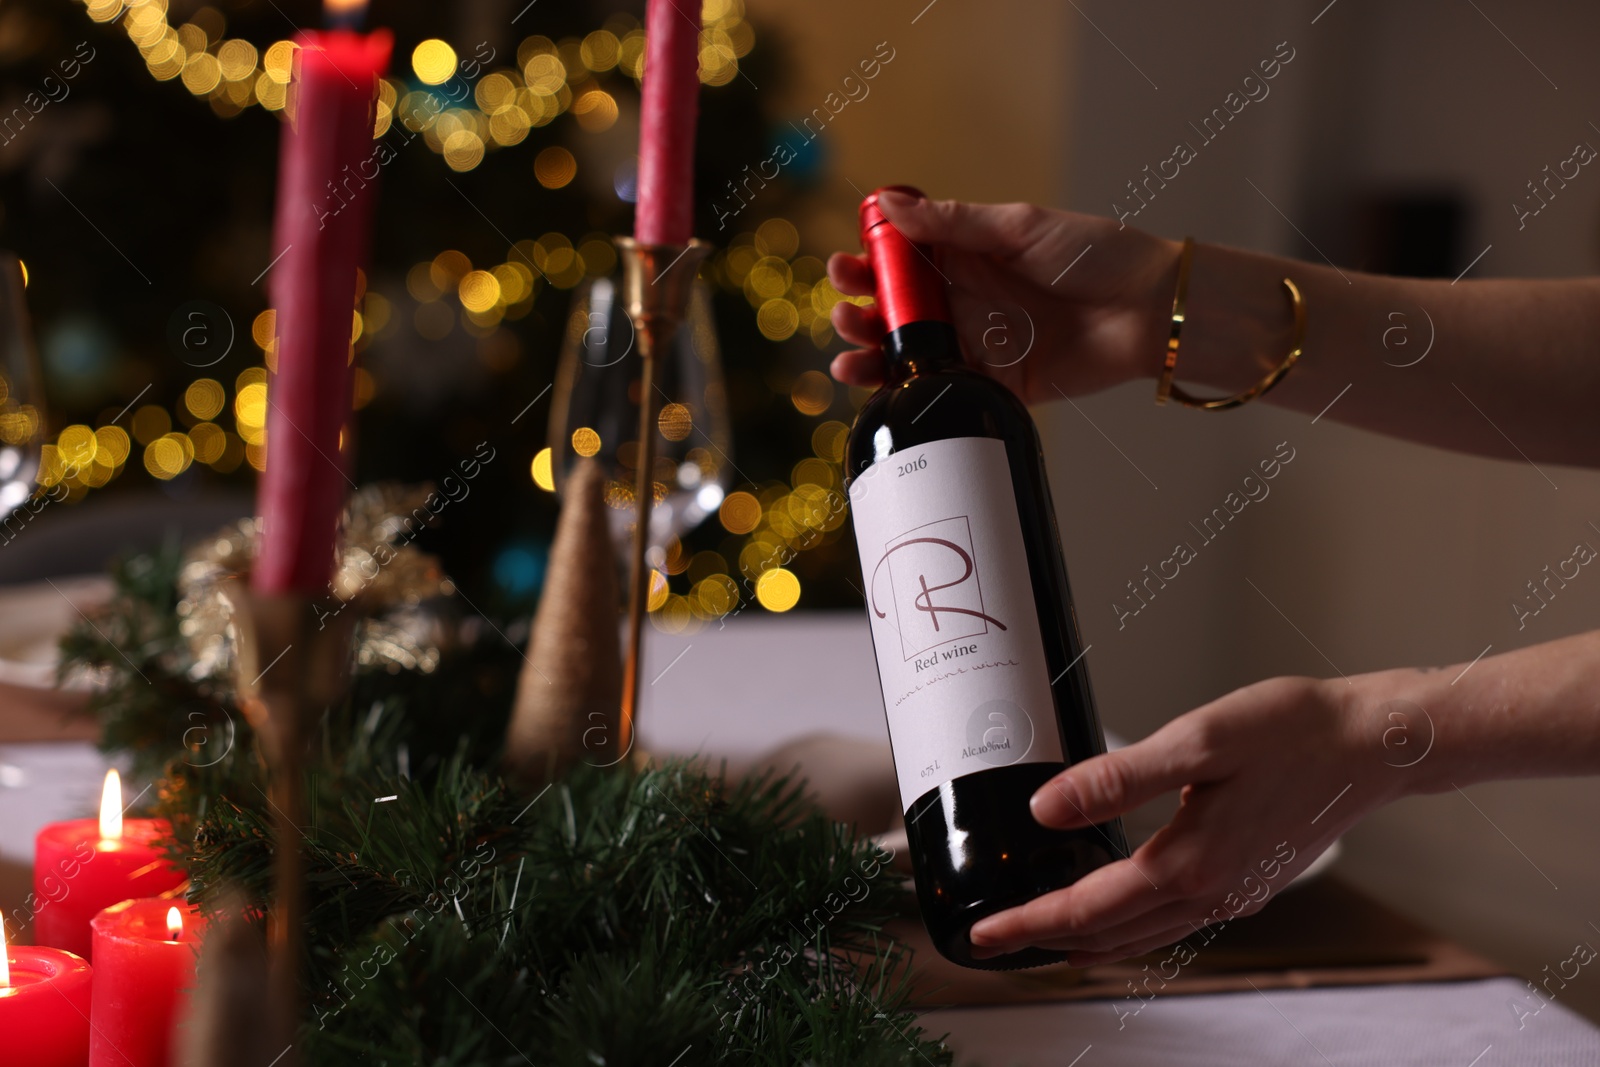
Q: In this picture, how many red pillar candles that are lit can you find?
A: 3